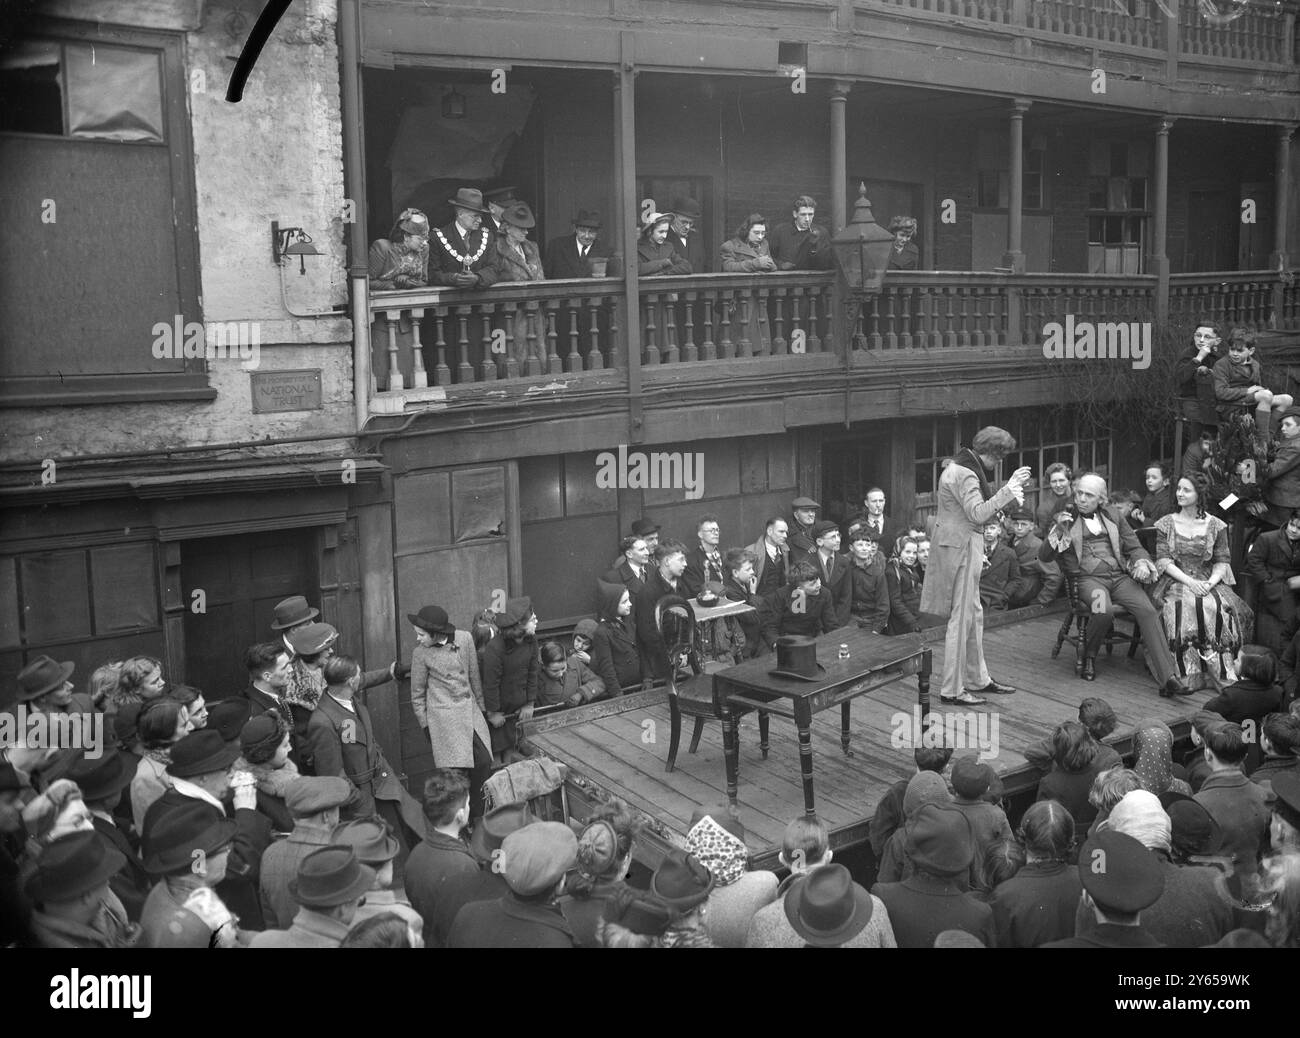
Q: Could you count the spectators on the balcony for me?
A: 10